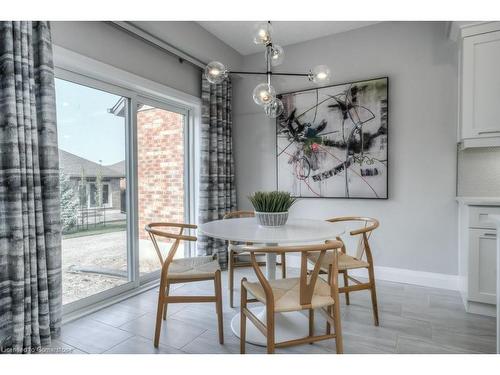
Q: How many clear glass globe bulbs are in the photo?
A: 6